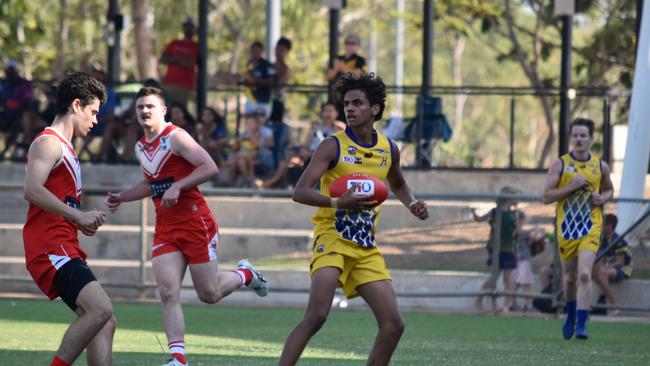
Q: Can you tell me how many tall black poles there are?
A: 5